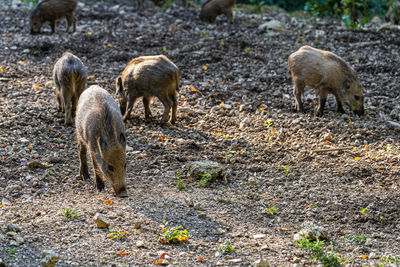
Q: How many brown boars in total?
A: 6